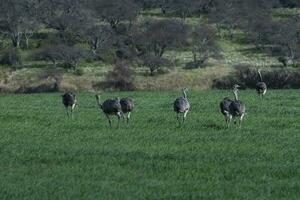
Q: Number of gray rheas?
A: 7